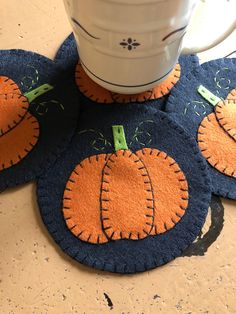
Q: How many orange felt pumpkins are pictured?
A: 4